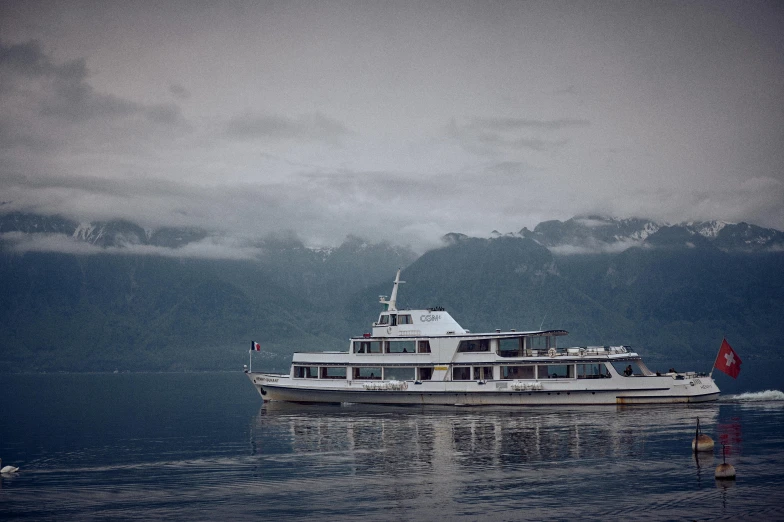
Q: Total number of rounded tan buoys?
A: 2